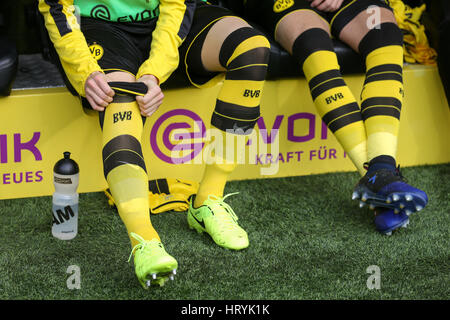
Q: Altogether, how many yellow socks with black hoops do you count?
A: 4